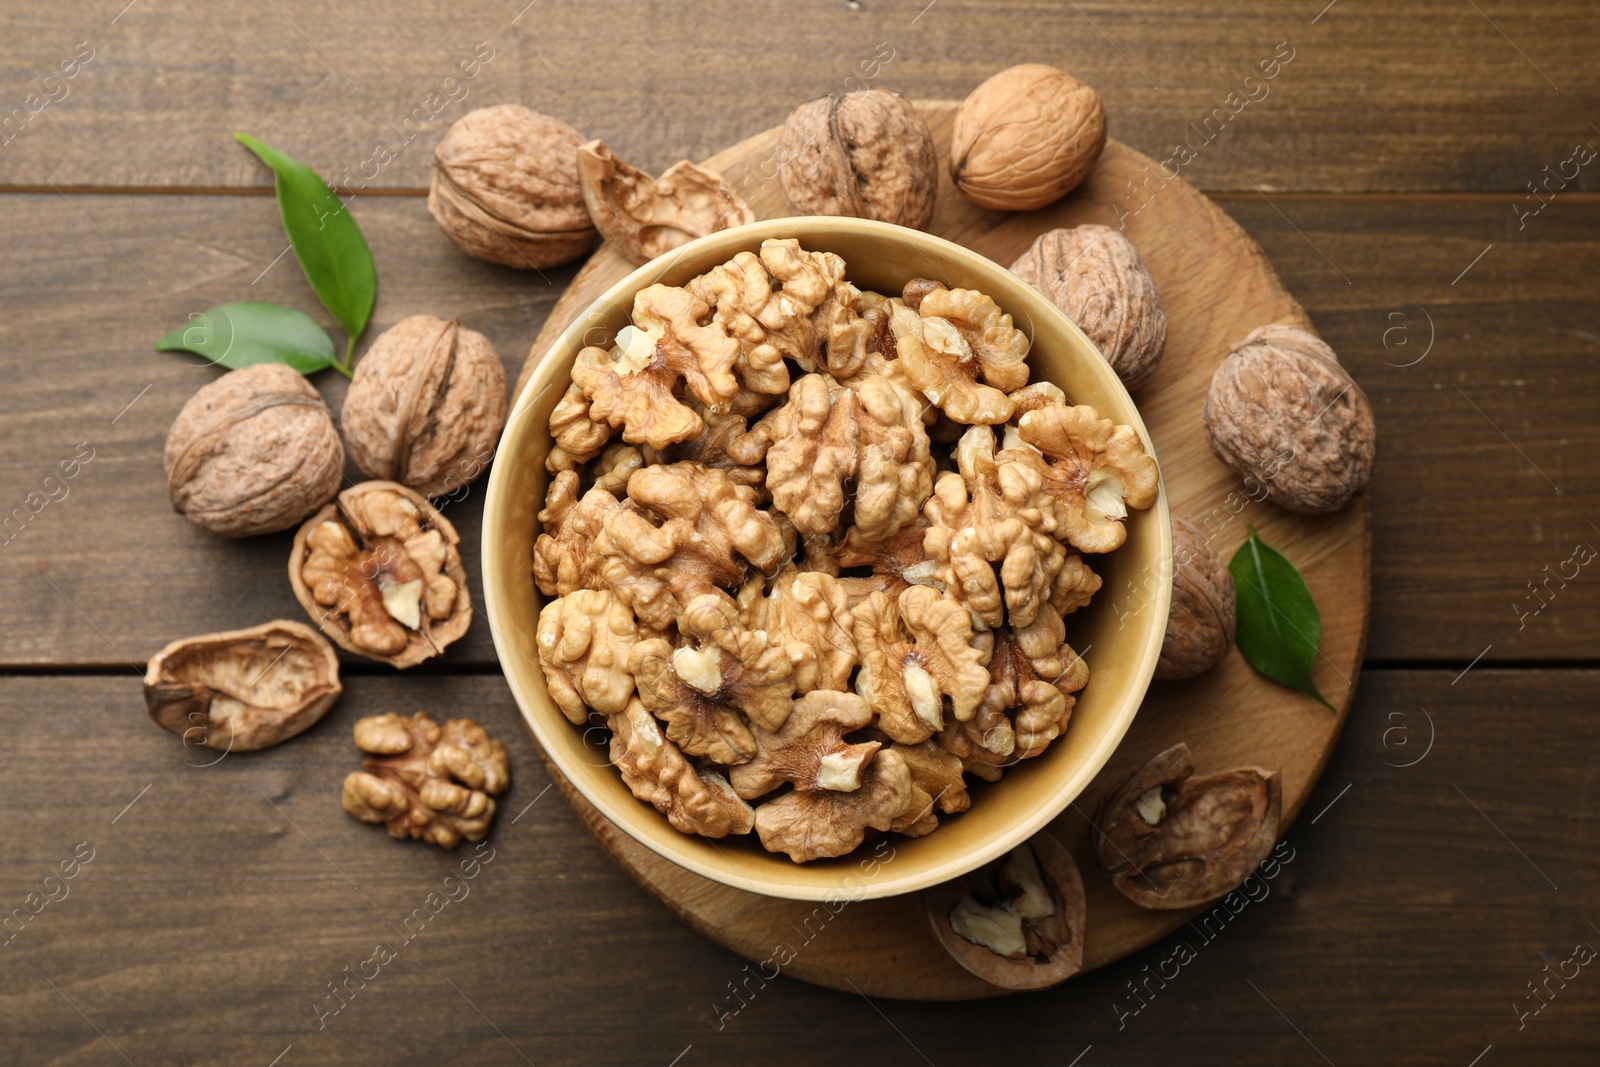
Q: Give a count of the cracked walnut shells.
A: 5